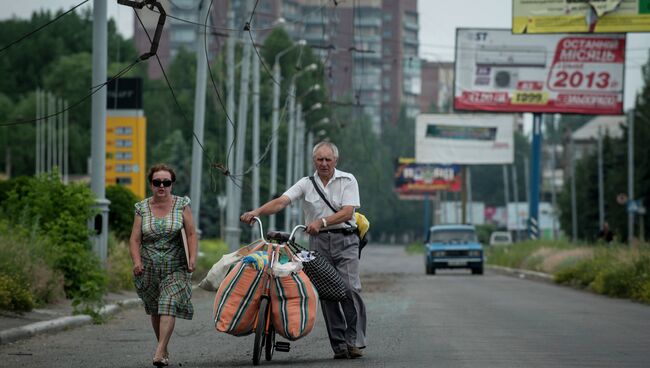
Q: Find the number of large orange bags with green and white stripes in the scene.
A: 2